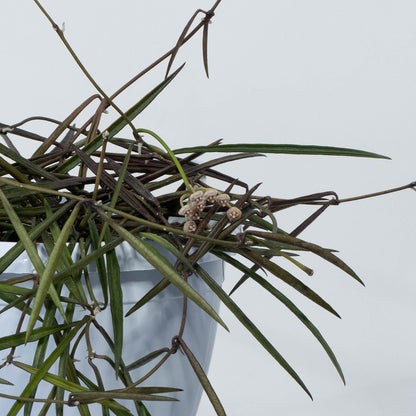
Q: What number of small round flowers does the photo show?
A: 8